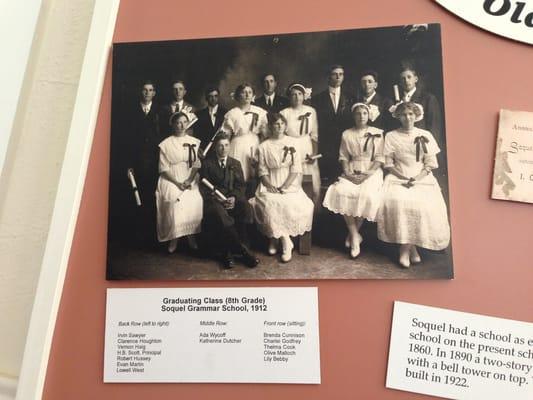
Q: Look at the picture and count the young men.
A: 8